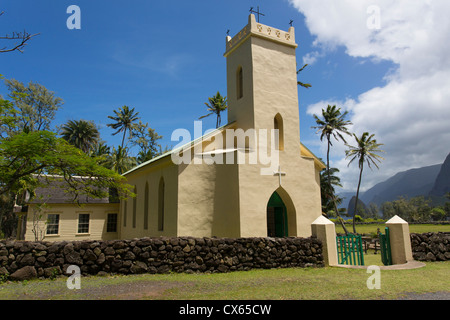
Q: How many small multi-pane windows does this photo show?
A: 3